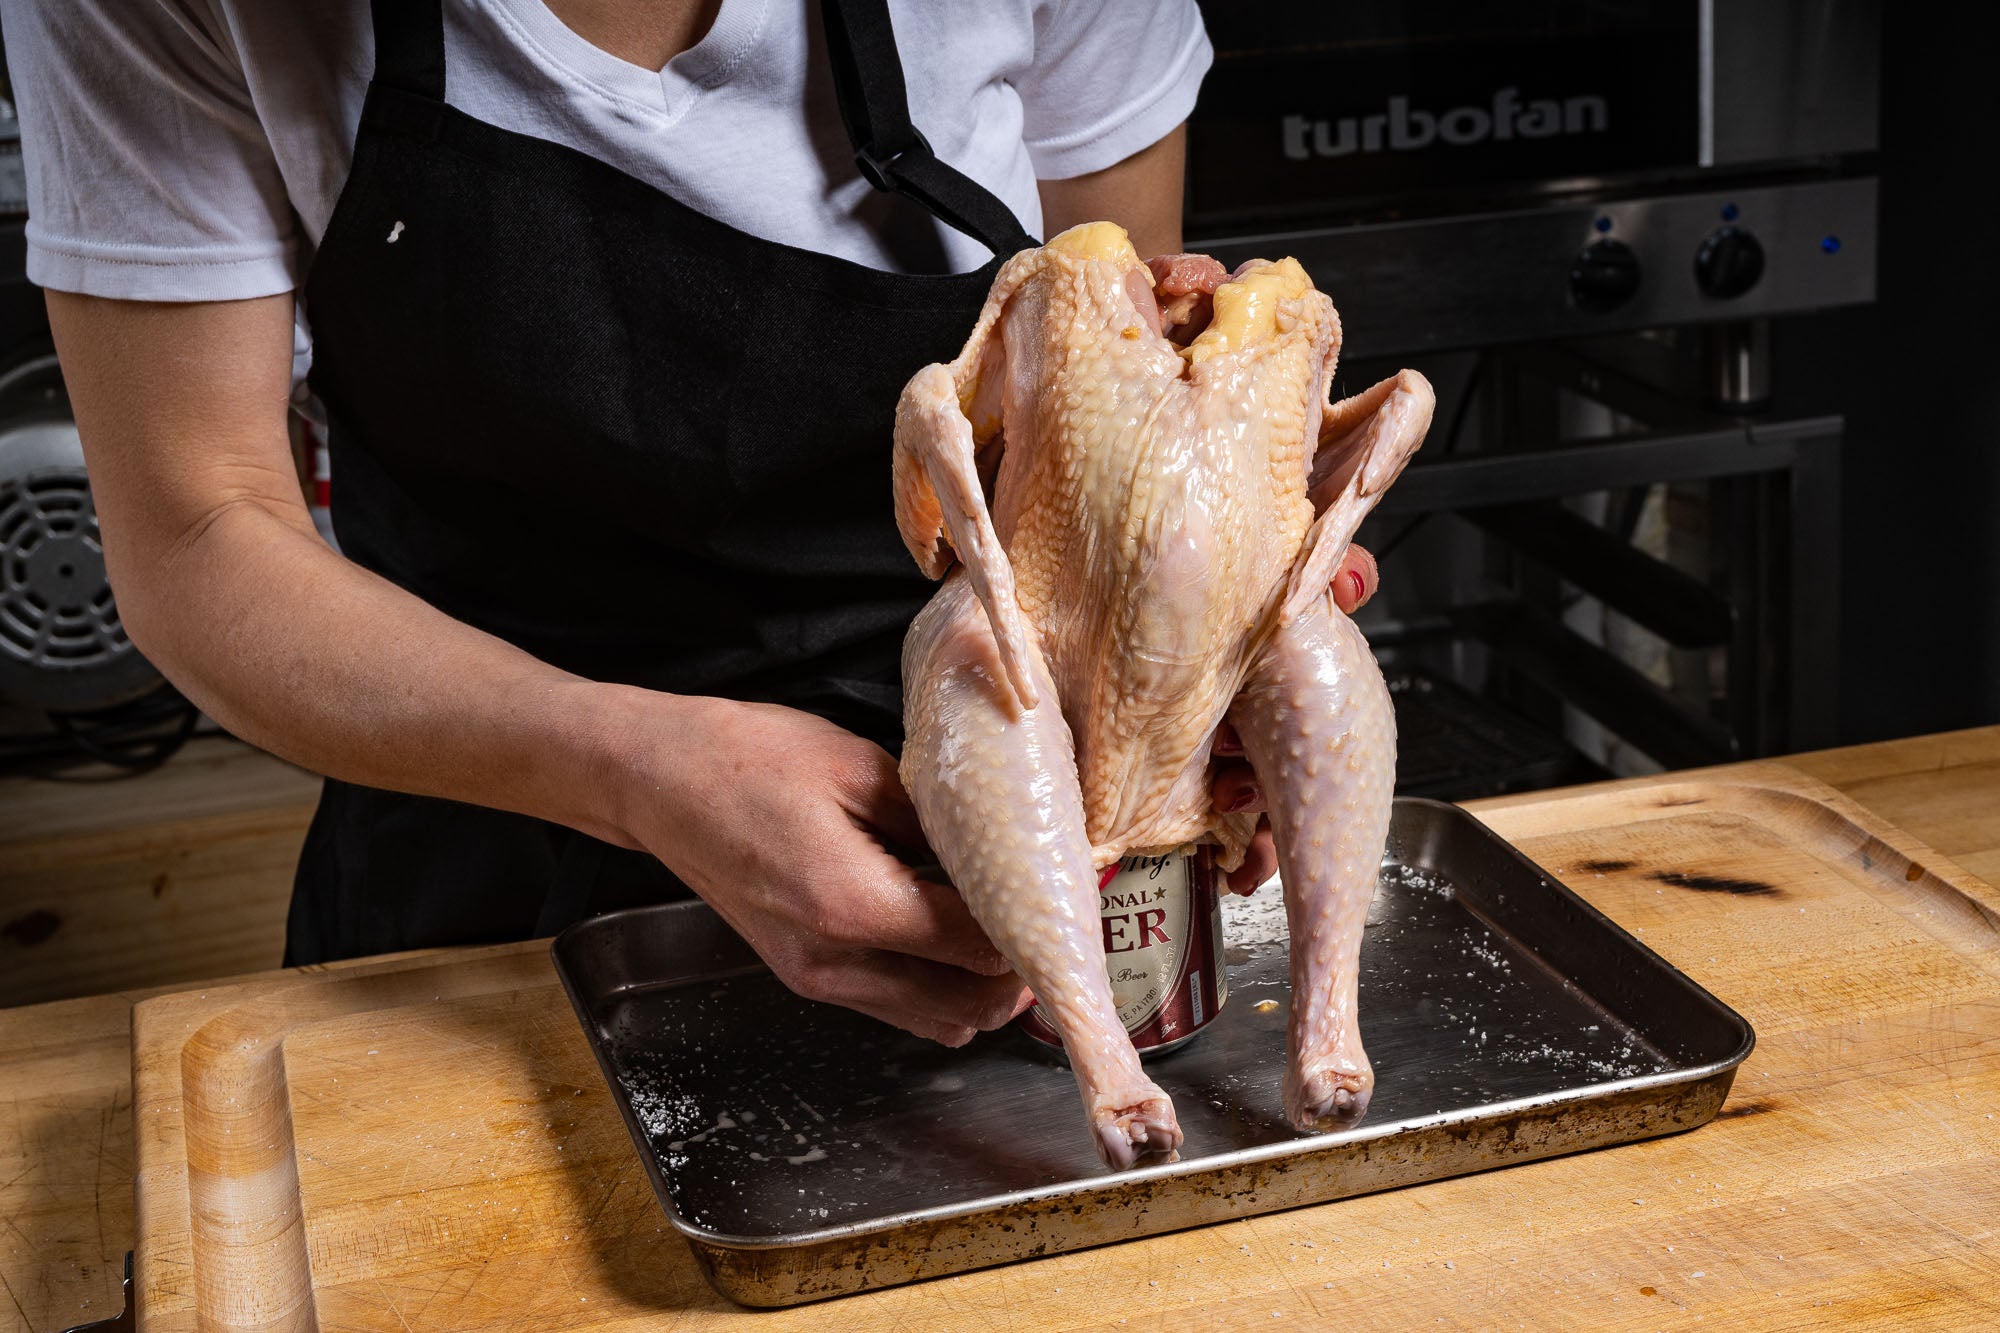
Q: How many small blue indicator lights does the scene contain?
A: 3